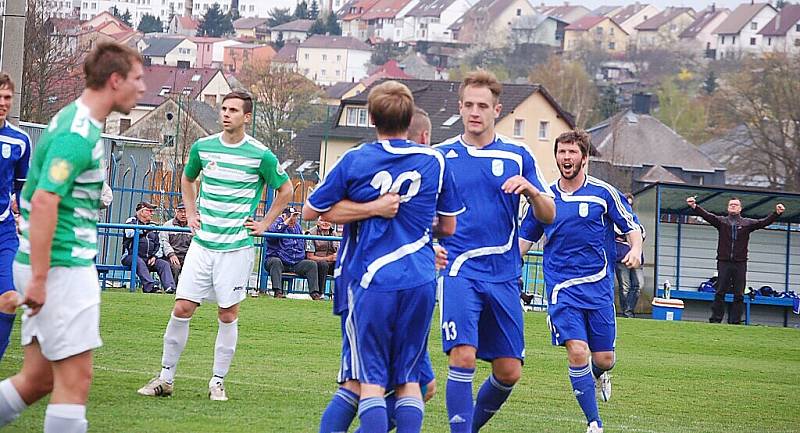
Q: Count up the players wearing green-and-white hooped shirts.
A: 2